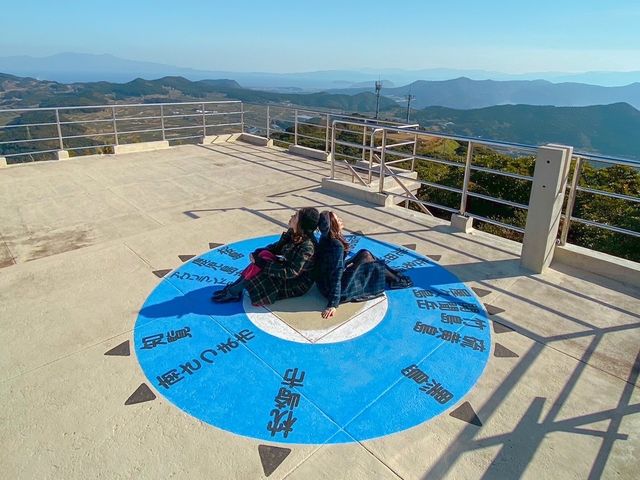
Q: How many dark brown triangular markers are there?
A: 14